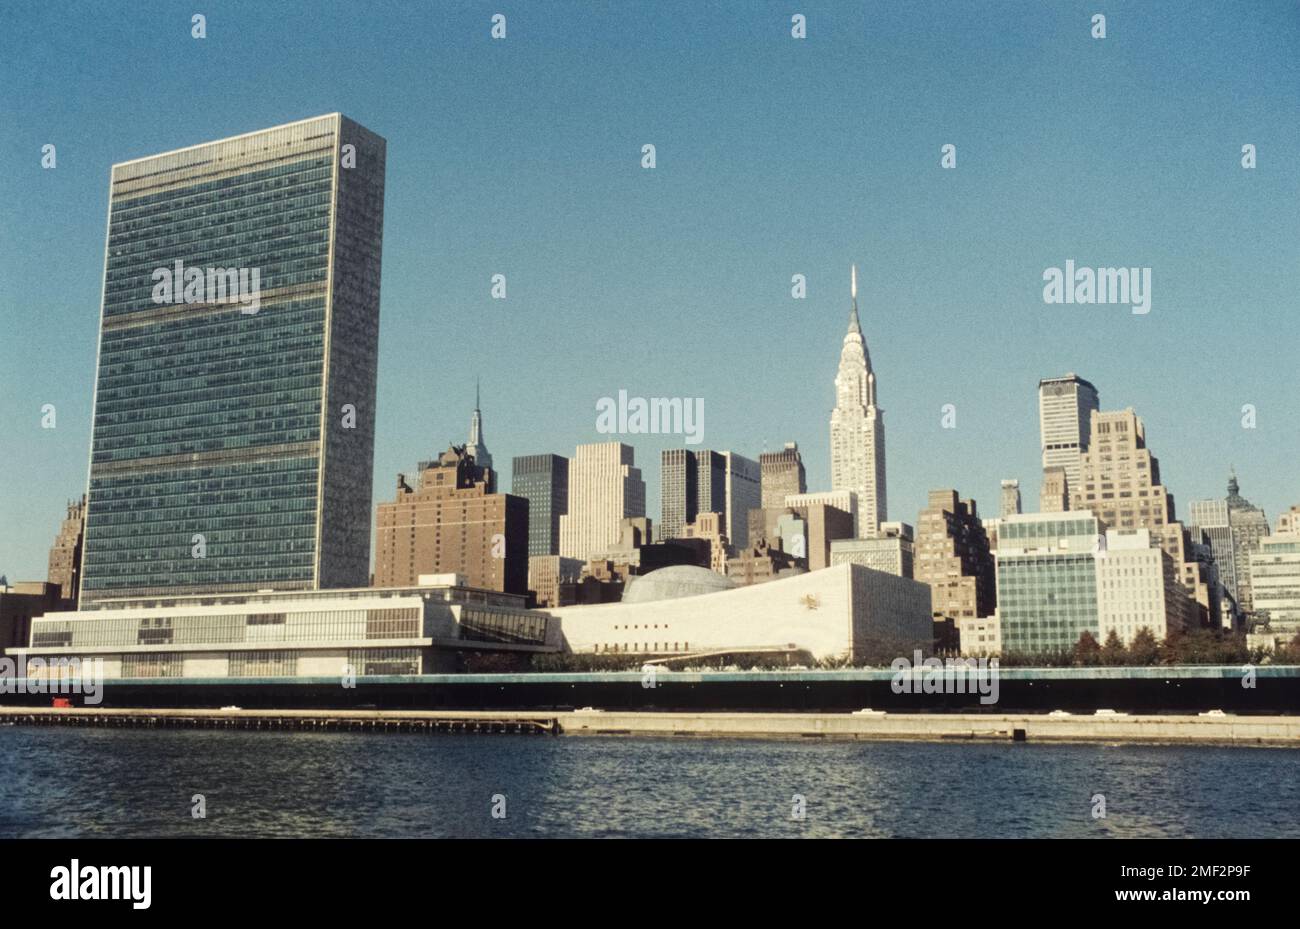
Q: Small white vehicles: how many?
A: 6